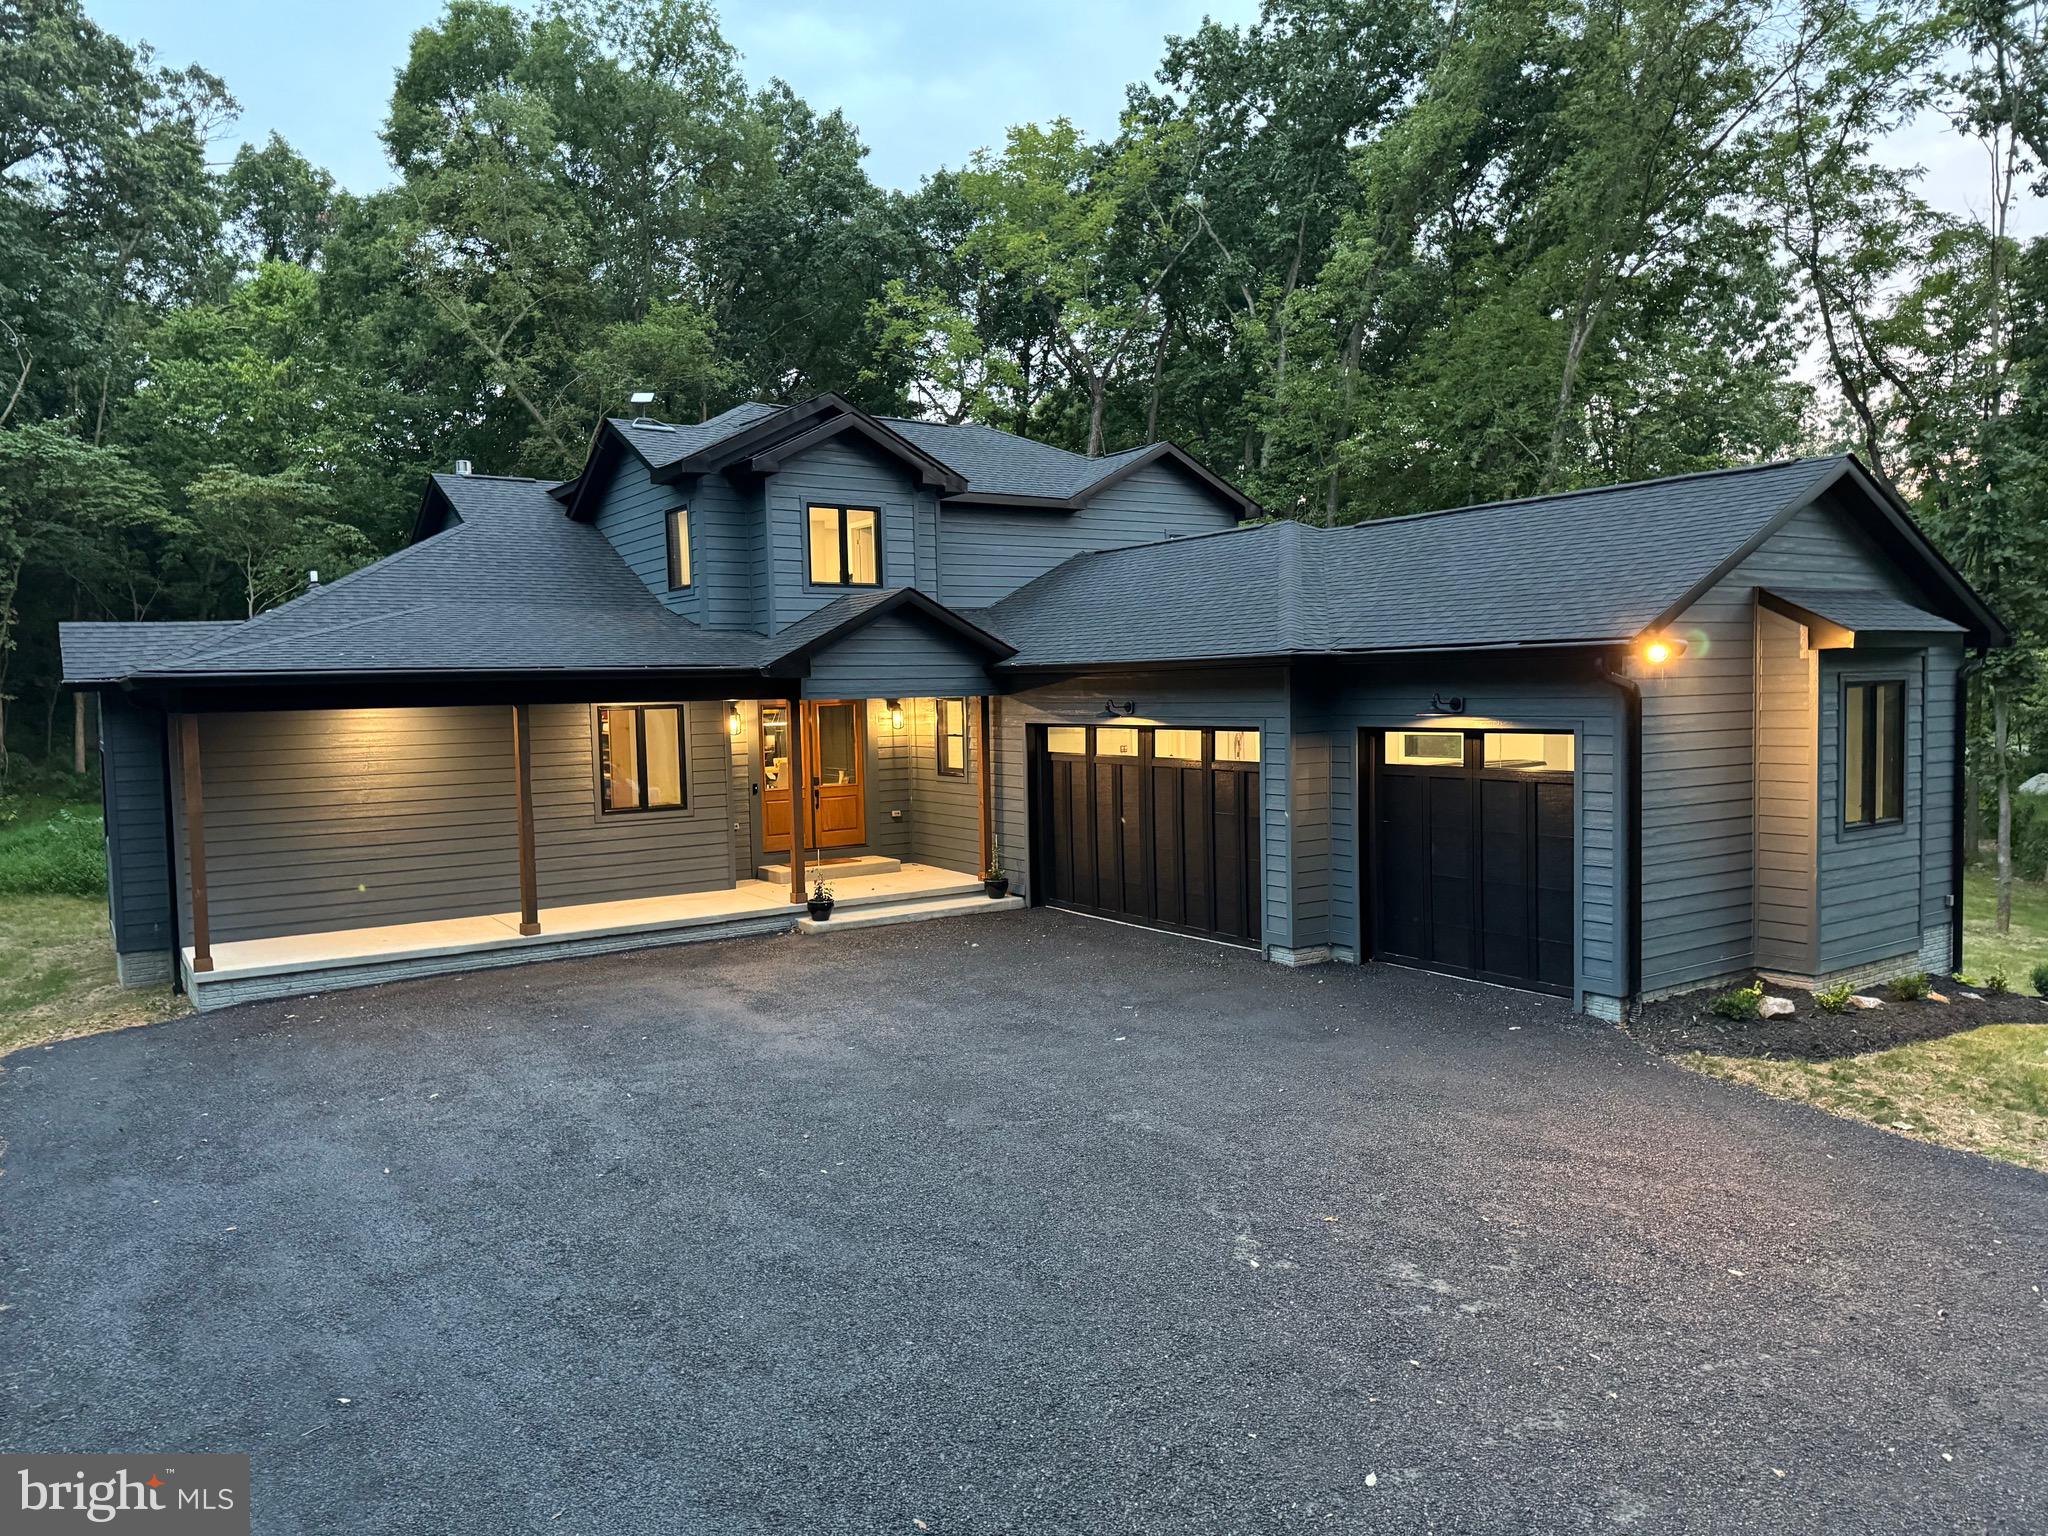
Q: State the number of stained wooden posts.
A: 4